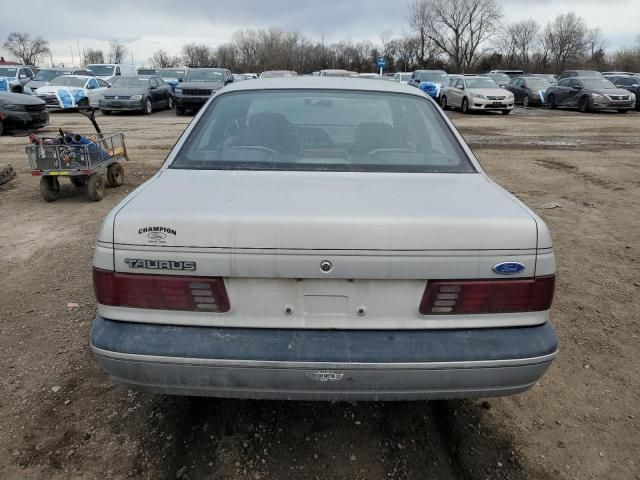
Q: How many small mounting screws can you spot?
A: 2